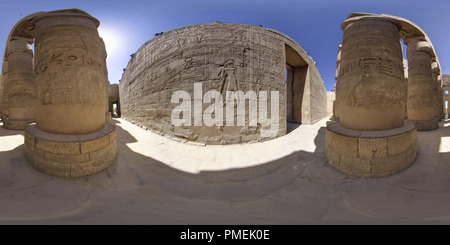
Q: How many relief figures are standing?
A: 1